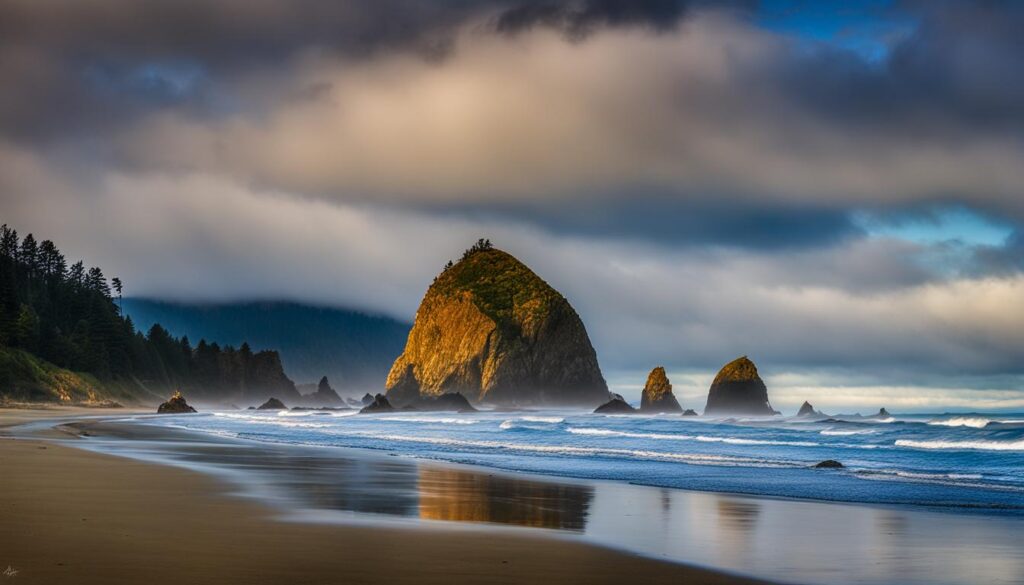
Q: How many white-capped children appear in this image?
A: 0